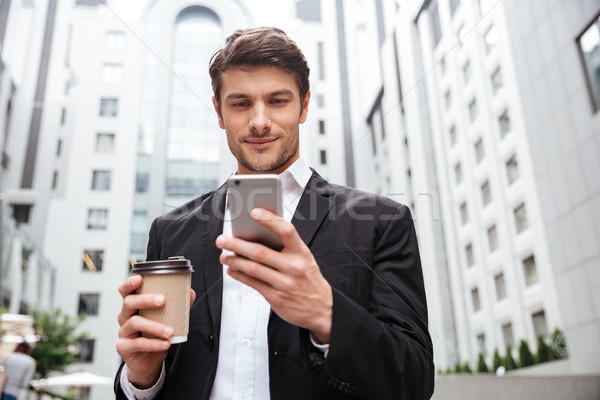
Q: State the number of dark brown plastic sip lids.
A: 1